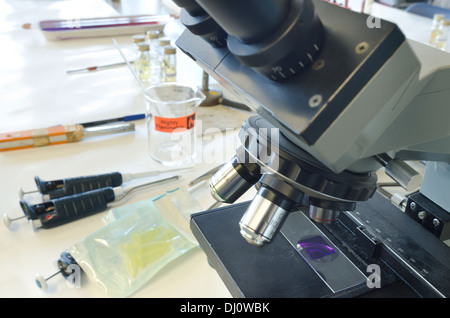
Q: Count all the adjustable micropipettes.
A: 3